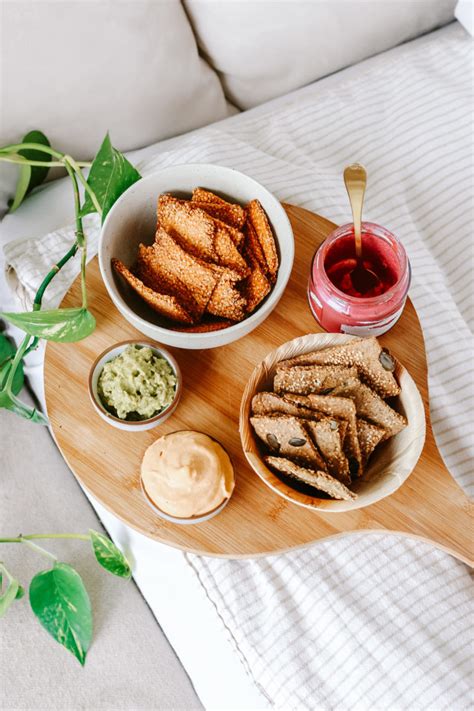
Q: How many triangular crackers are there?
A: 0